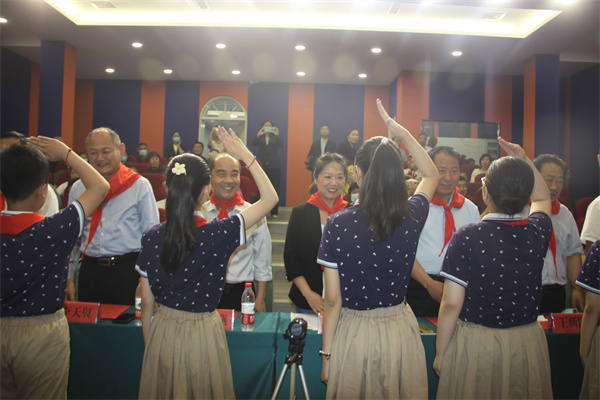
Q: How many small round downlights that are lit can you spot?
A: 11